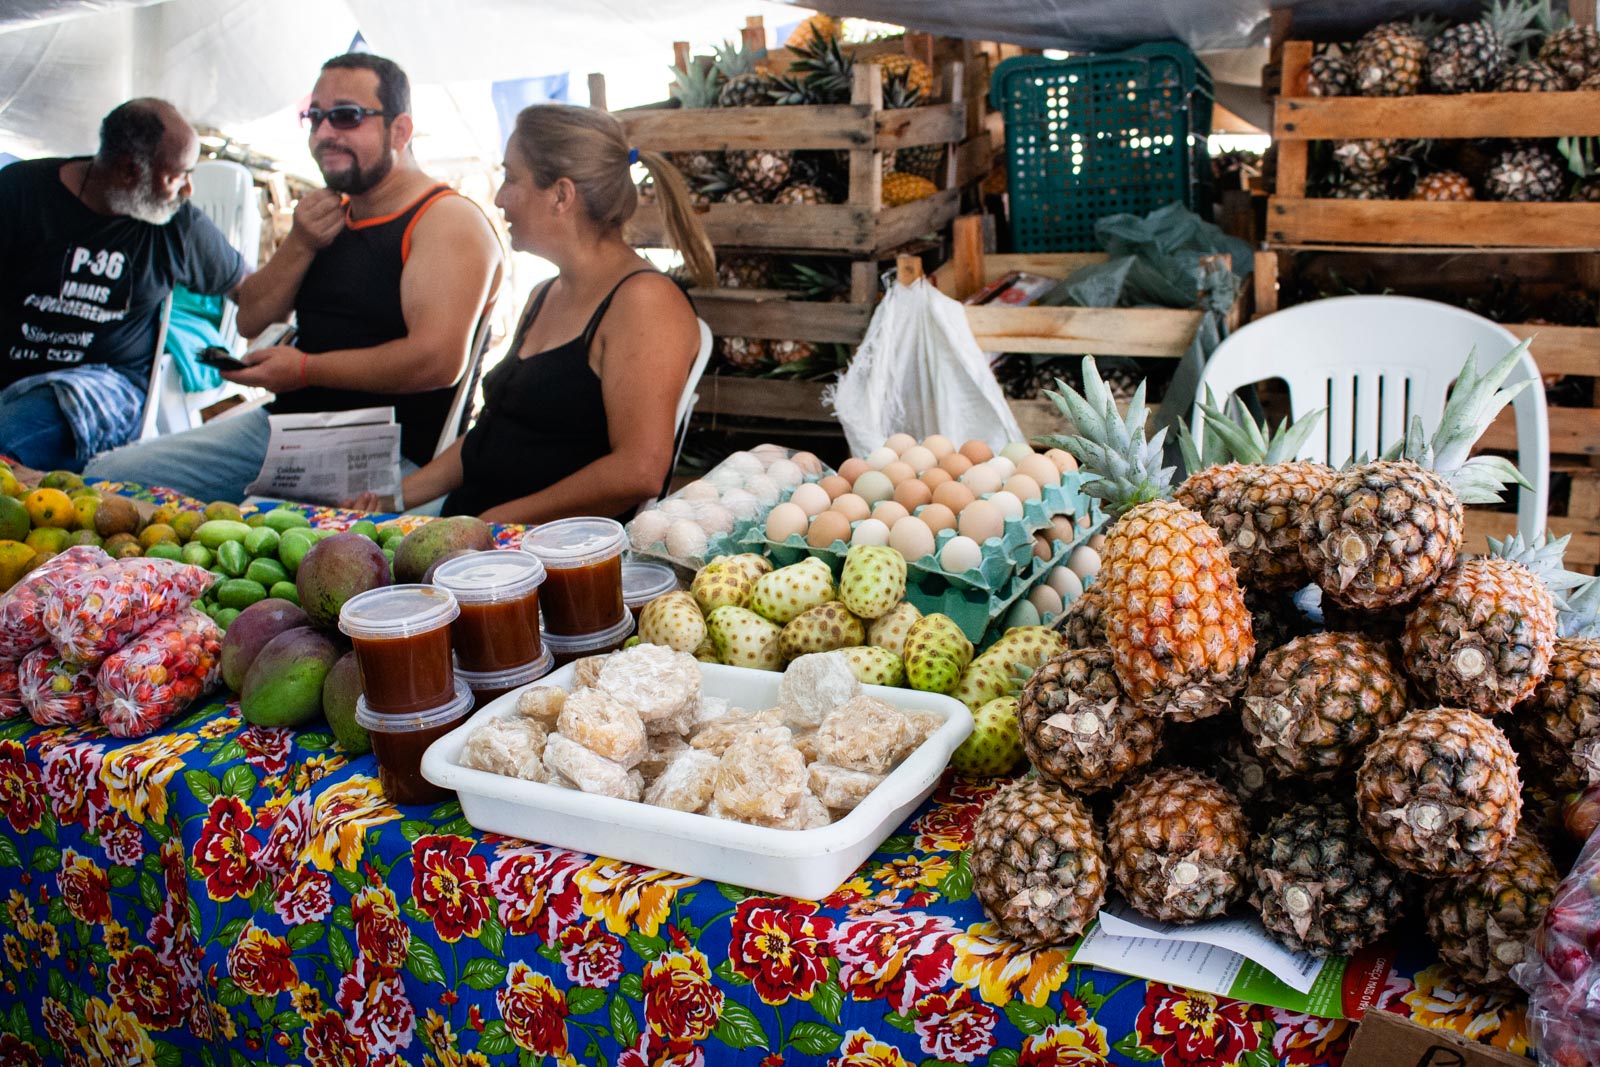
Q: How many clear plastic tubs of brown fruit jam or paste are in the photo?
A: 7